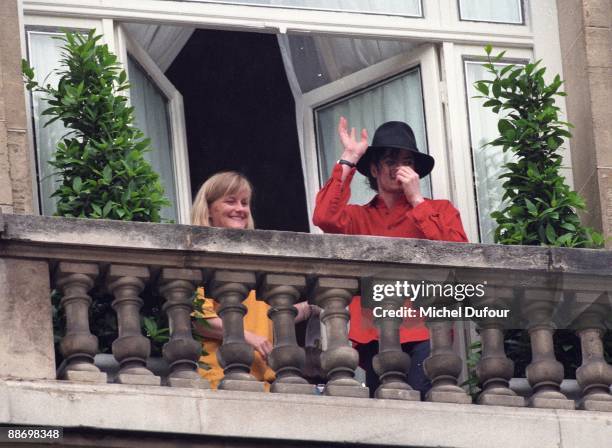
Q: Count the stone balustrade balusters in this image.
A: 11